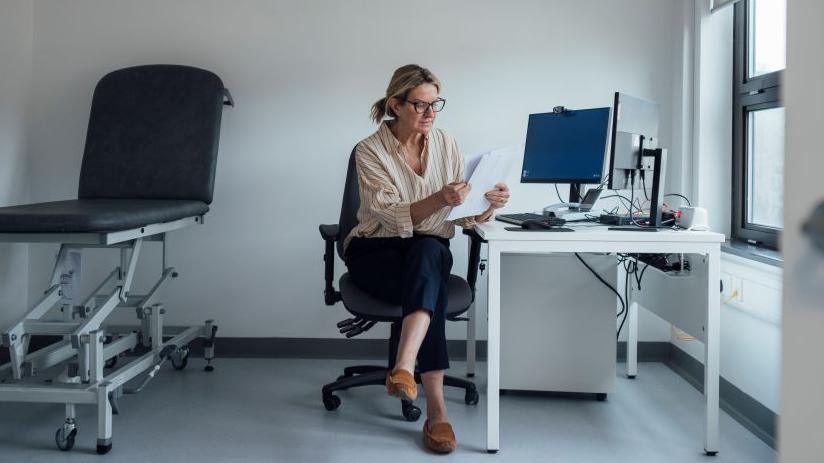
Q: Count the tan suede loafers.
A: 2